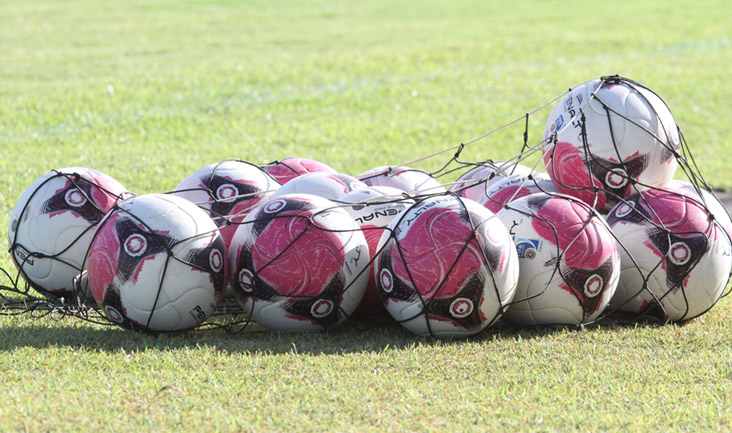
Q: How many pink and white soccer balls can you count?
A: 14